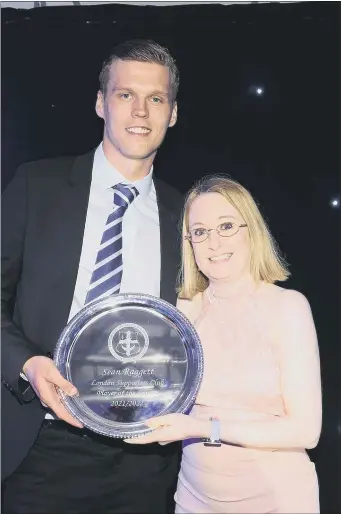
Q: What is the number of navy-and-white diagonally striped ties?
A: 1